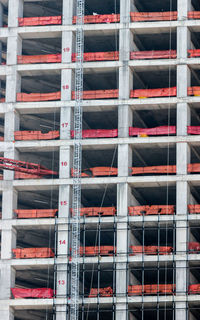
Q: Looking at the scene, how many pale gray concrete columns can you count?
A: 4